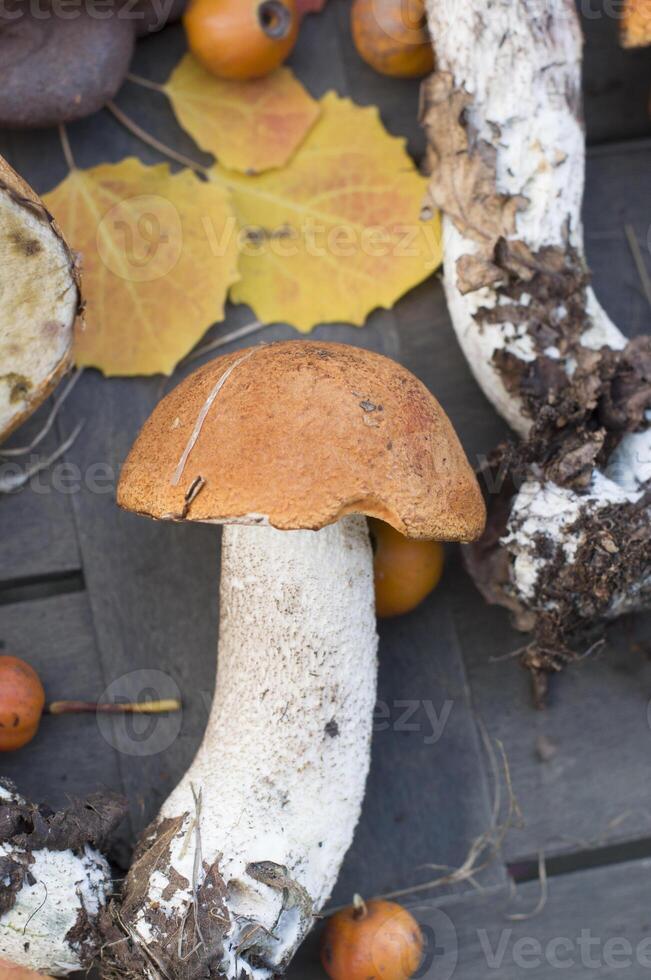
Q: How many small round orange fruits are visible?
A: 5